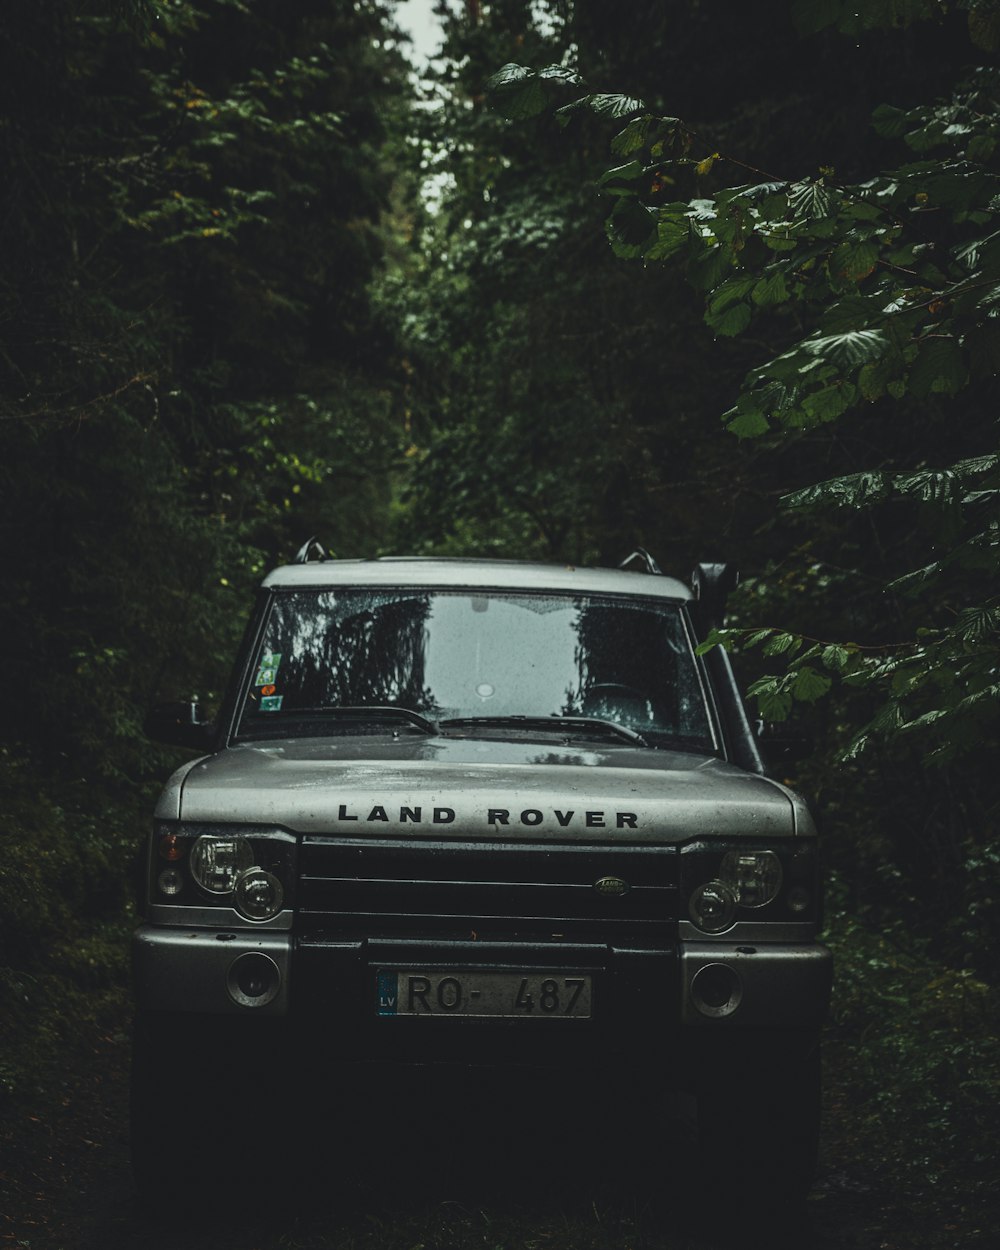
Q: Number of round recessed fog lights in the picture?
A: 2